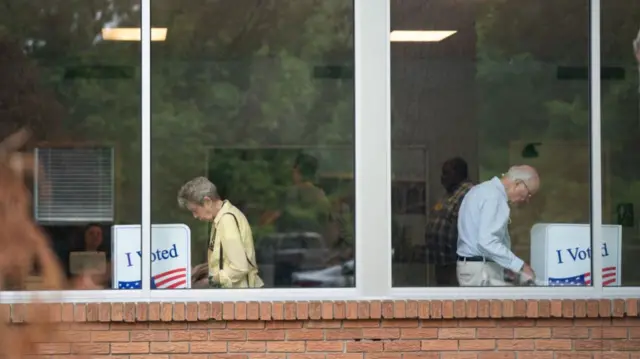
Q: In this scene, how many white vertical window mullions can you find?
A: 3